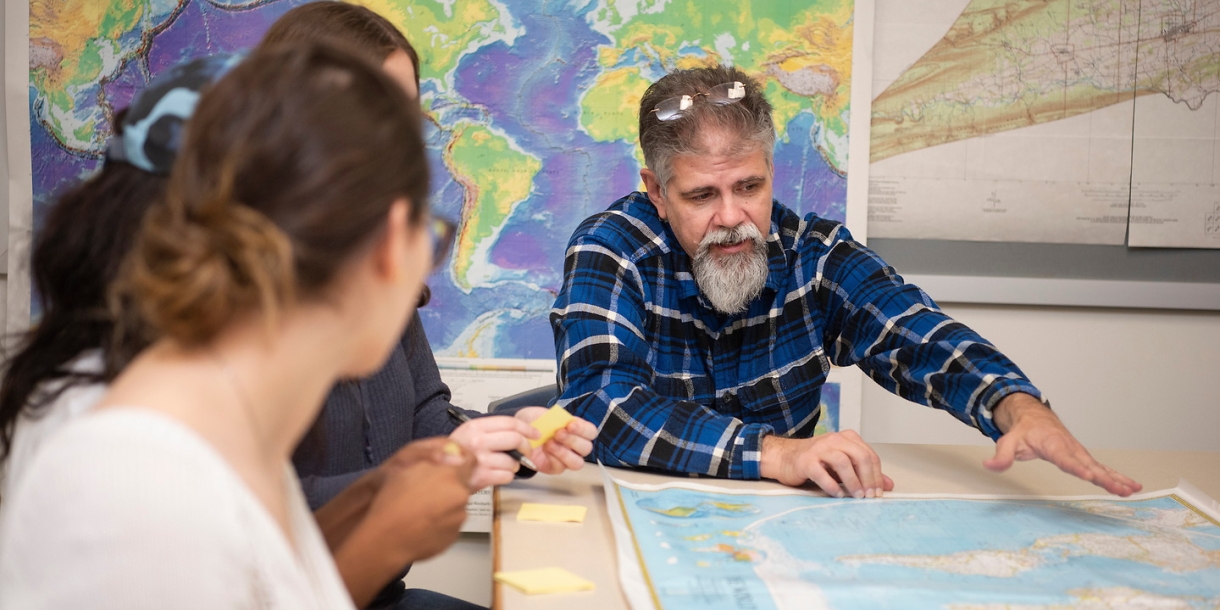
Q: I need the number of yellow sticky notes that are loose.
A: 2